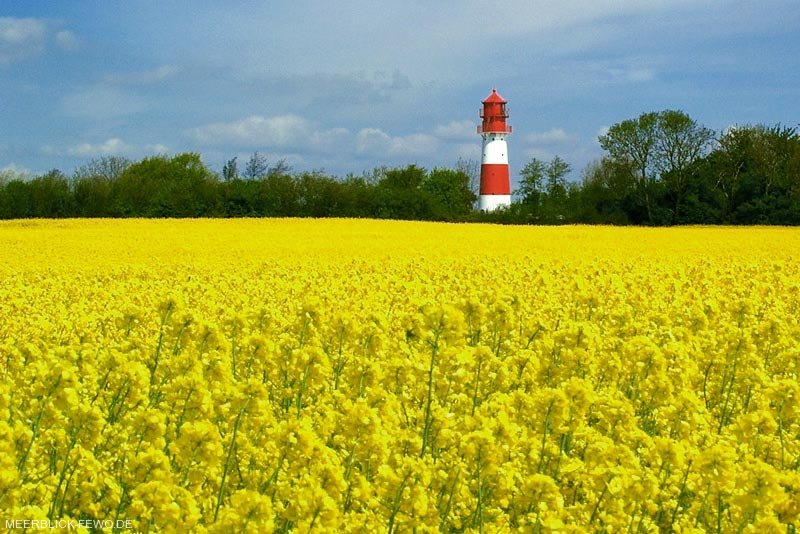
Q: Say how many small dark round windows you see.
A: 5